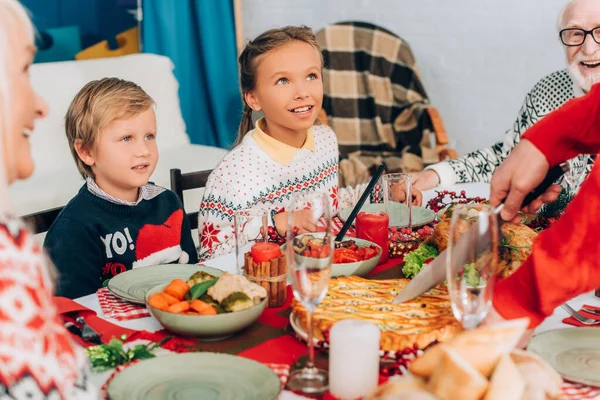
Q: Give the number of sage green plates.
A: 4